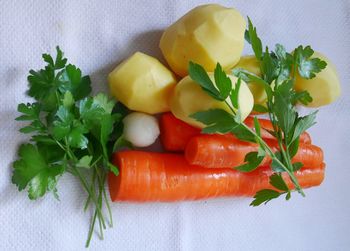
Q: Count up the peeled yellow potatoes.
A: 5